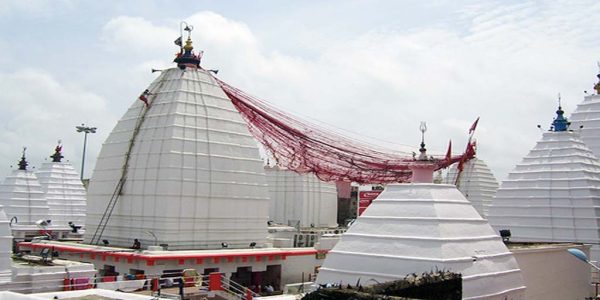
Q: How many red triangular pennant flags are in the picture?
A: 2